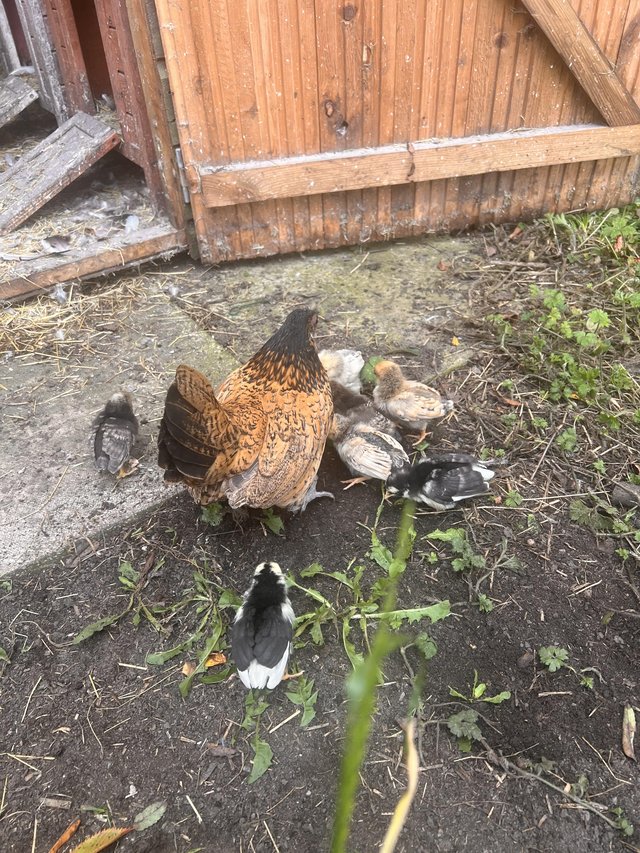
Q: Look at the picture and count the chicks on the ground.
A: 7